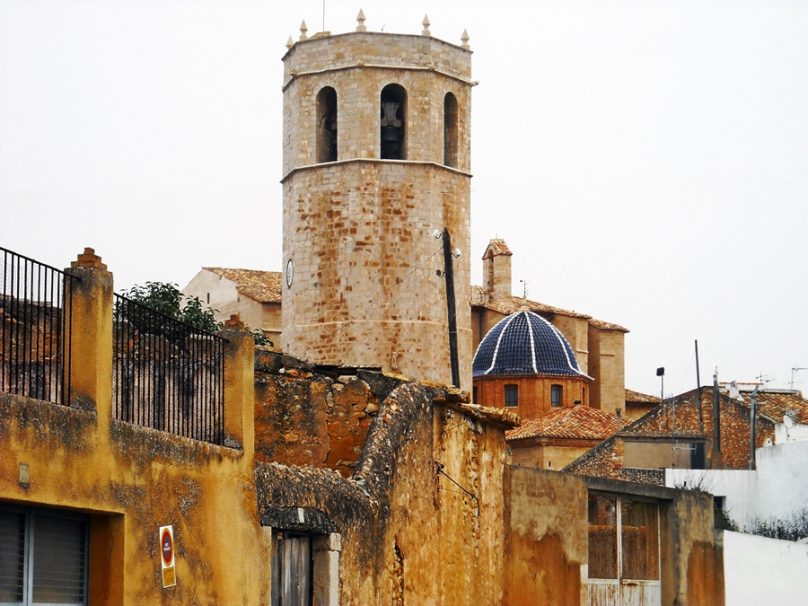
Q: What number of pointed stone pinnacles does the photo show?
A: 5